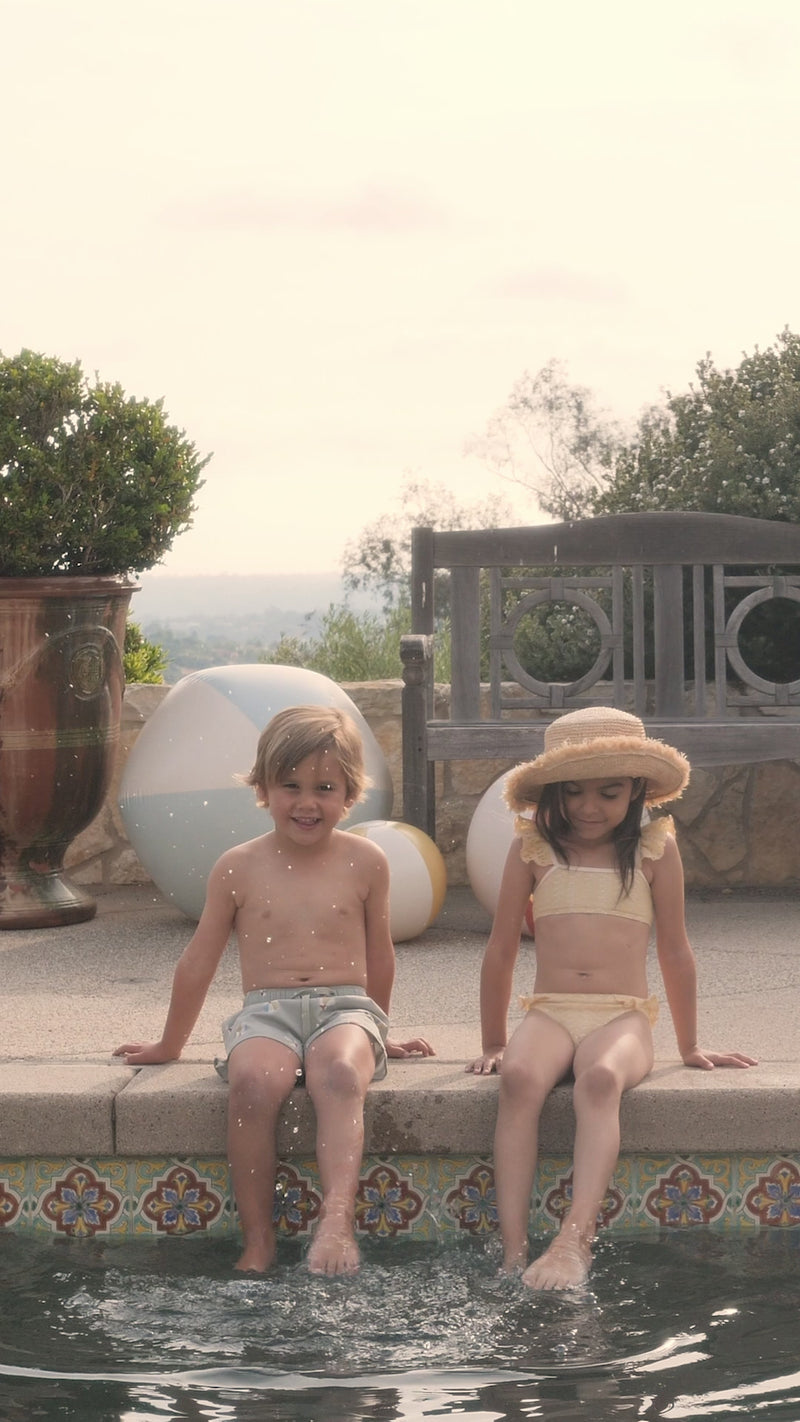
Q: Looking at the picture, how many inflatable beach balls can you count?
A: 3